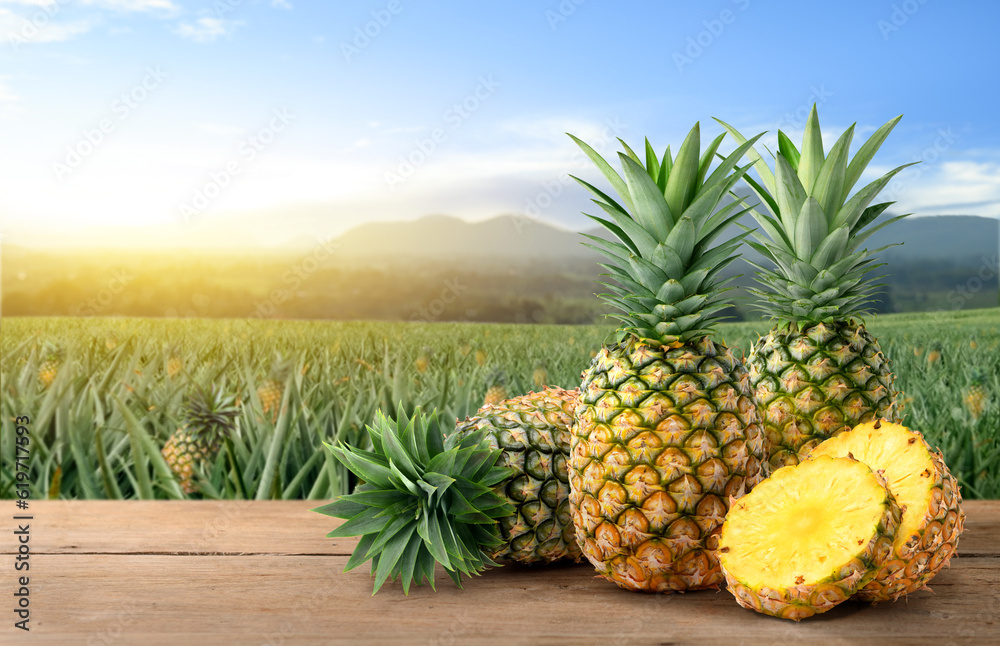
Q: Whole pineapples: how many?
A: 3